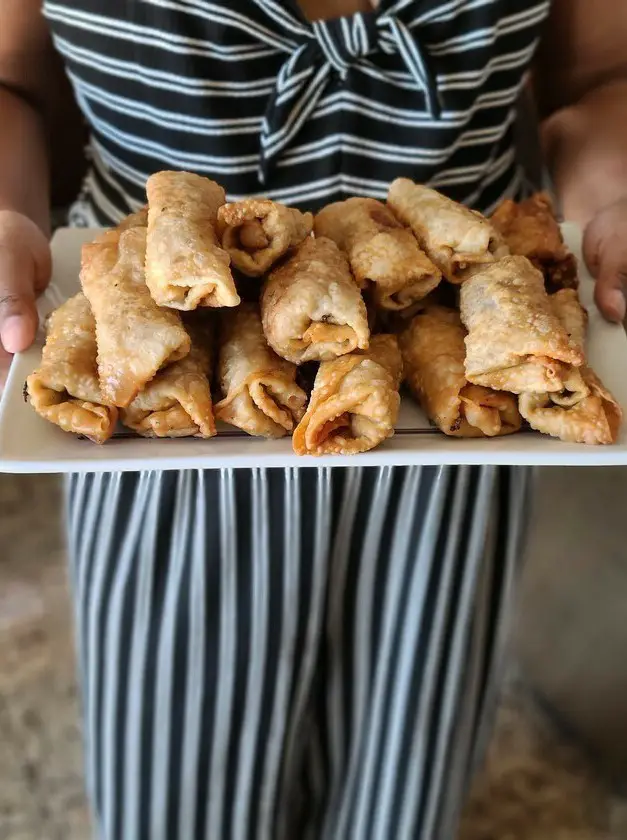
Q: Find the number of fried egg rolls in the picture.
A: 15